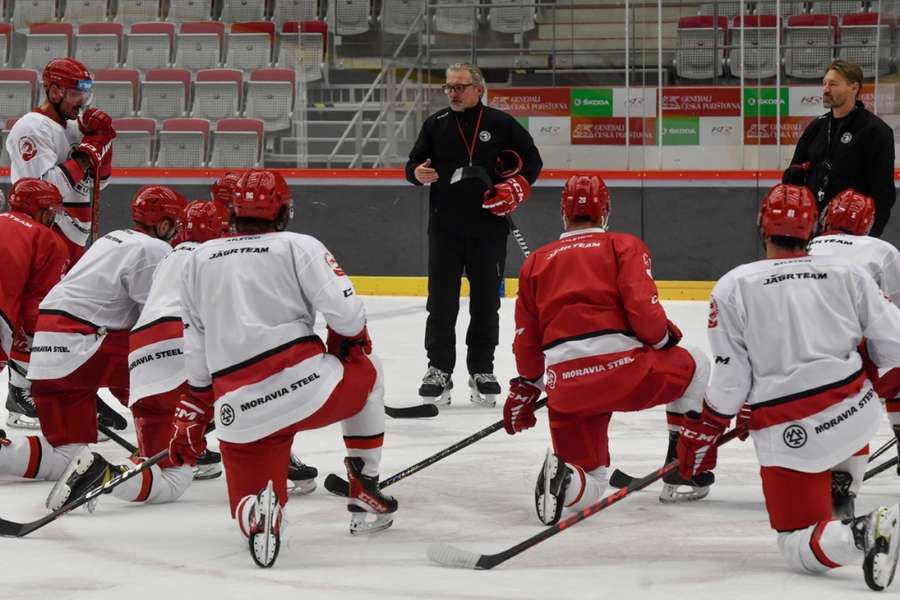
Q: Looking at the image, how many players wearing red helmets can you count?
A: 9